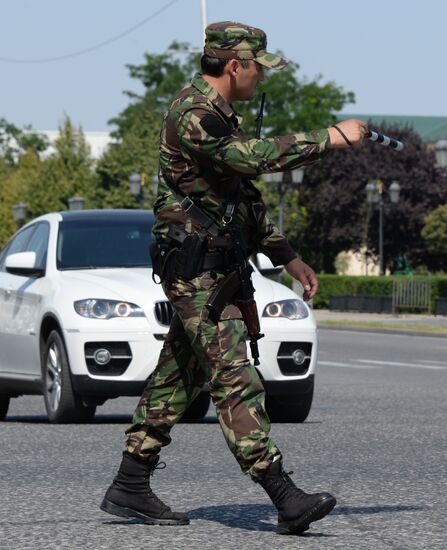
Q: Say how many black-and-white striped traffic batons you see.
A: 1